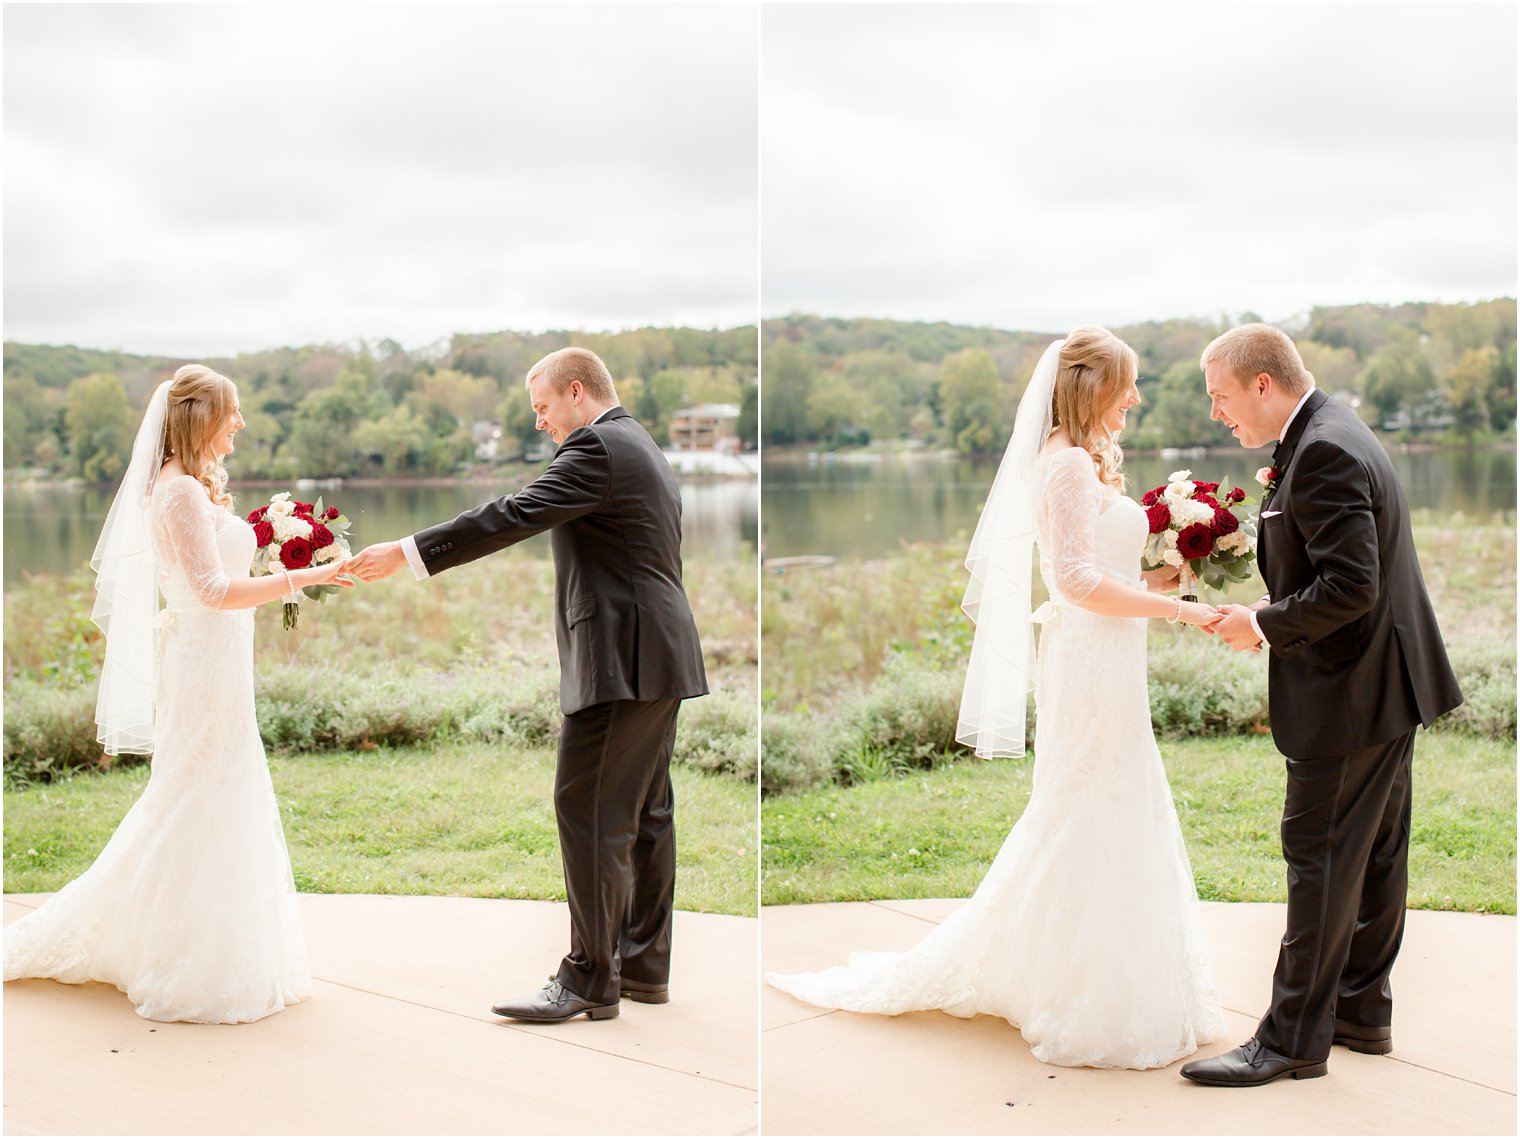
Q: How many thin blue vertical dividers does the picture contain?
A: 0